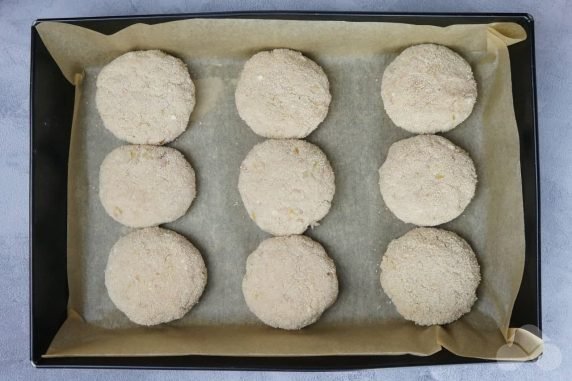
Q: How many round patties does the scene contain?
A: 9